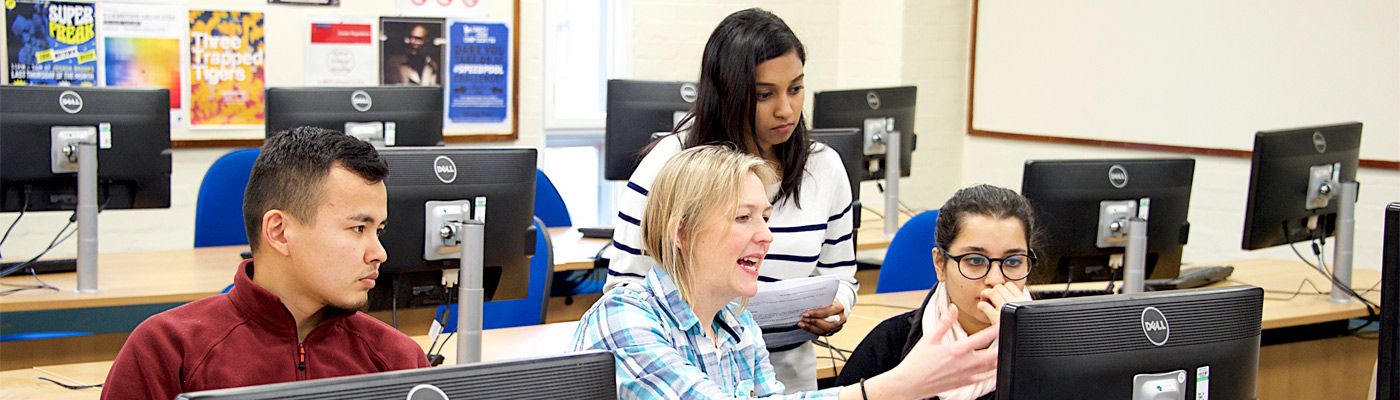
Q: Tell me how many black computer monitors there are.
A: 11